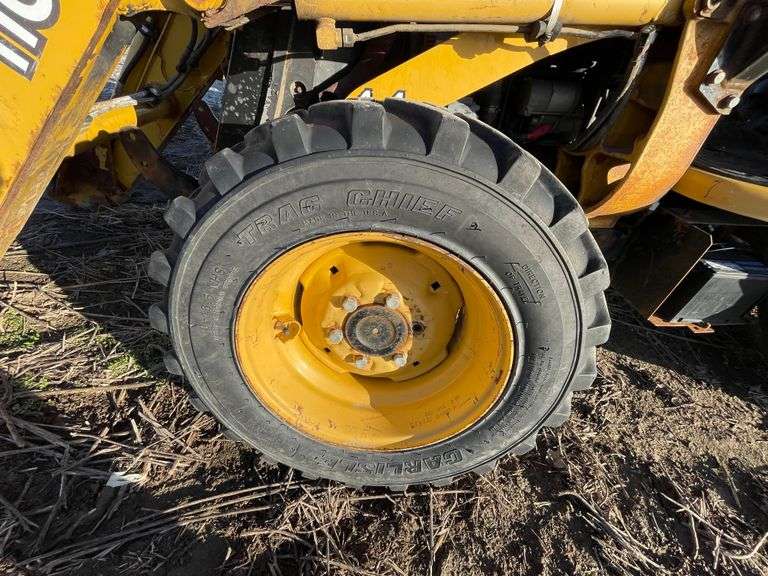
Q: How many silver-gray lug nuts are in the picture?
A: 5